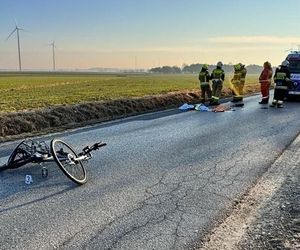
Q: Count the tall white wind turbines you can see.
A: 2